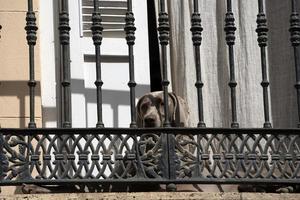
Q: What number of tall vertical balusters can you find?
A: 9